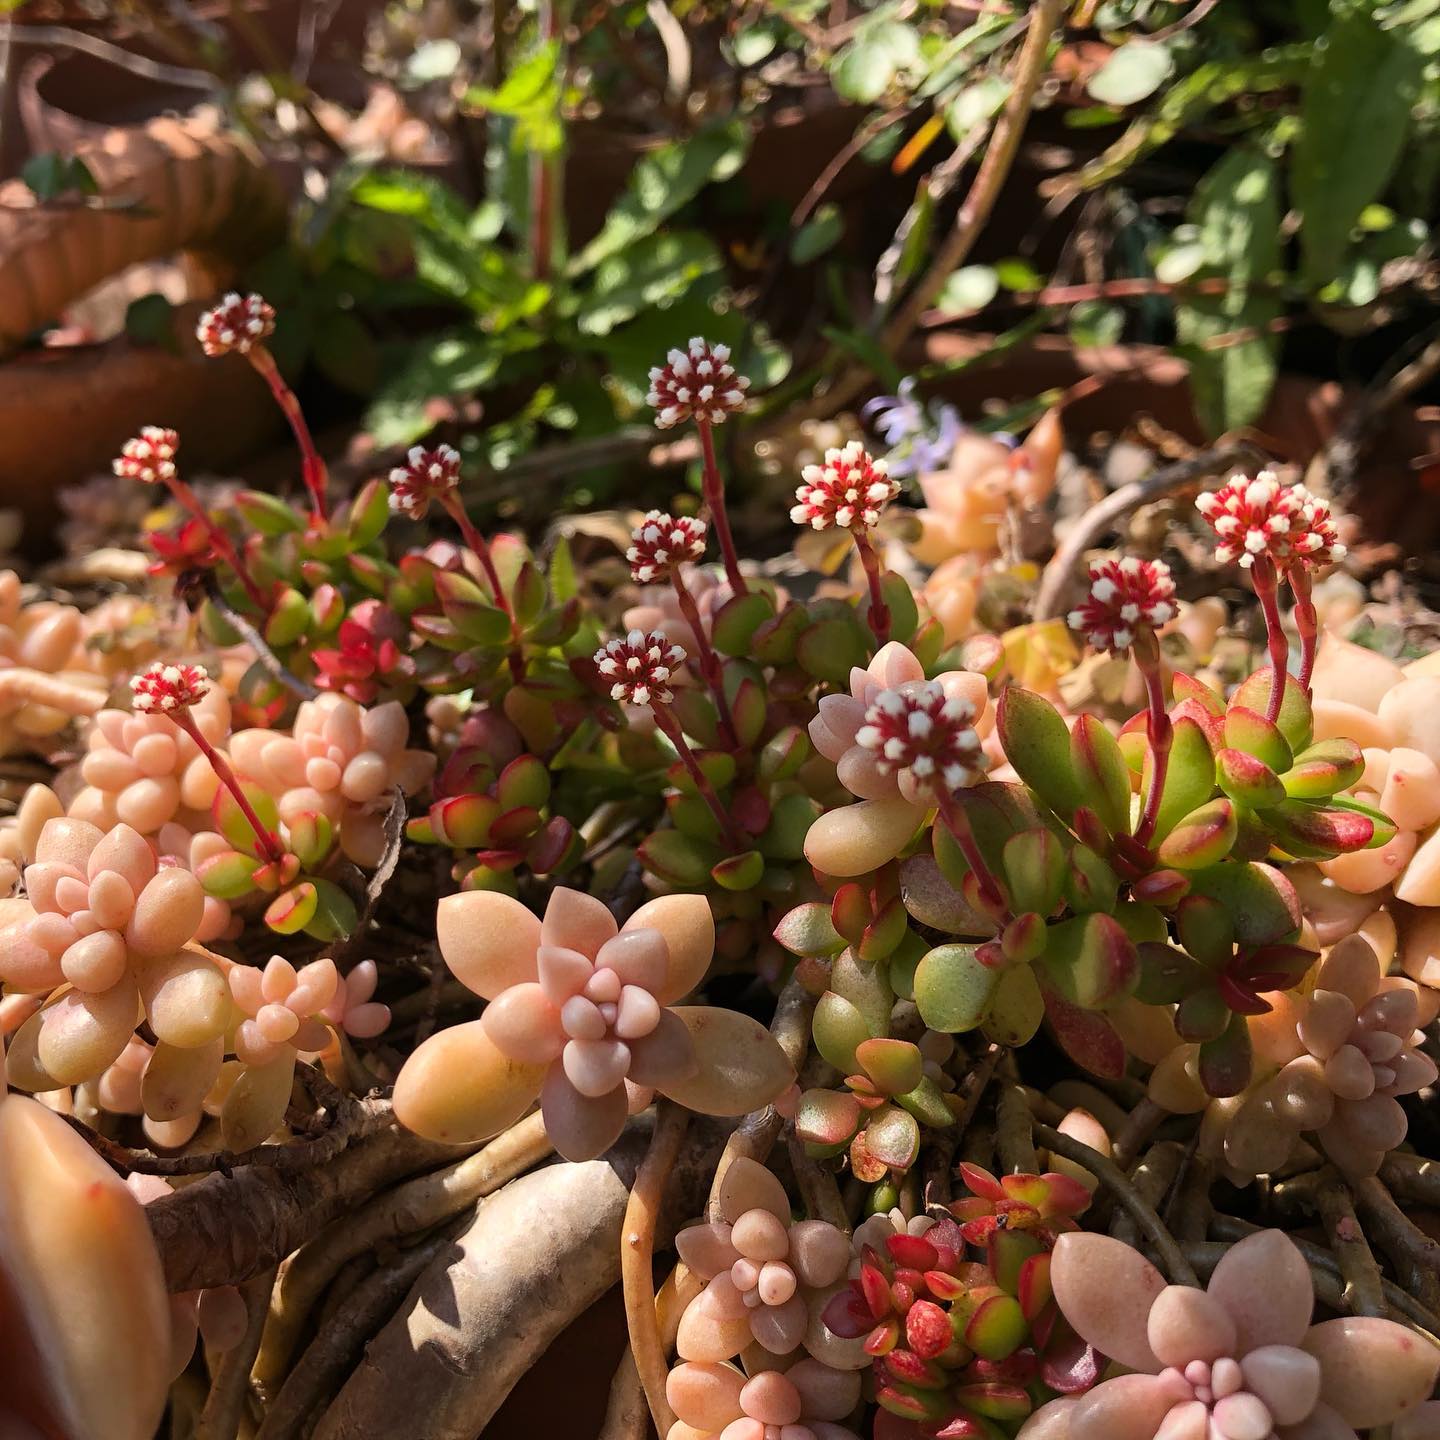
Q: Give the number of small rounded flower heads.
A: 12